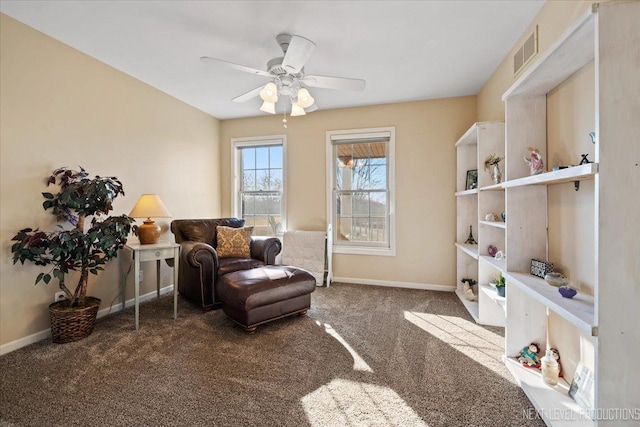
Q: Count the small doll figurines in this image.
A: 2